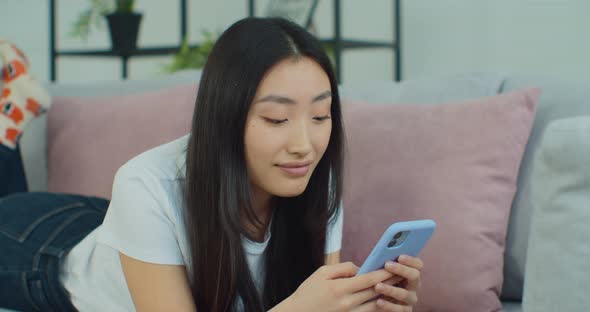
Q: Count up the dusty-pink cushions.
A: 2